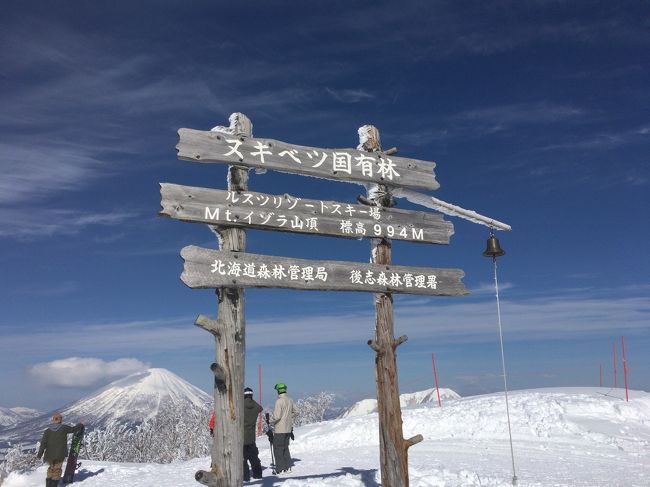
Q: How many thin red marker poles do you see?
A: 5